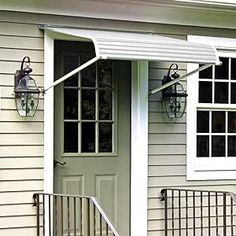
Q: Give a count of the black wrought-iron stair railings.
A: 2